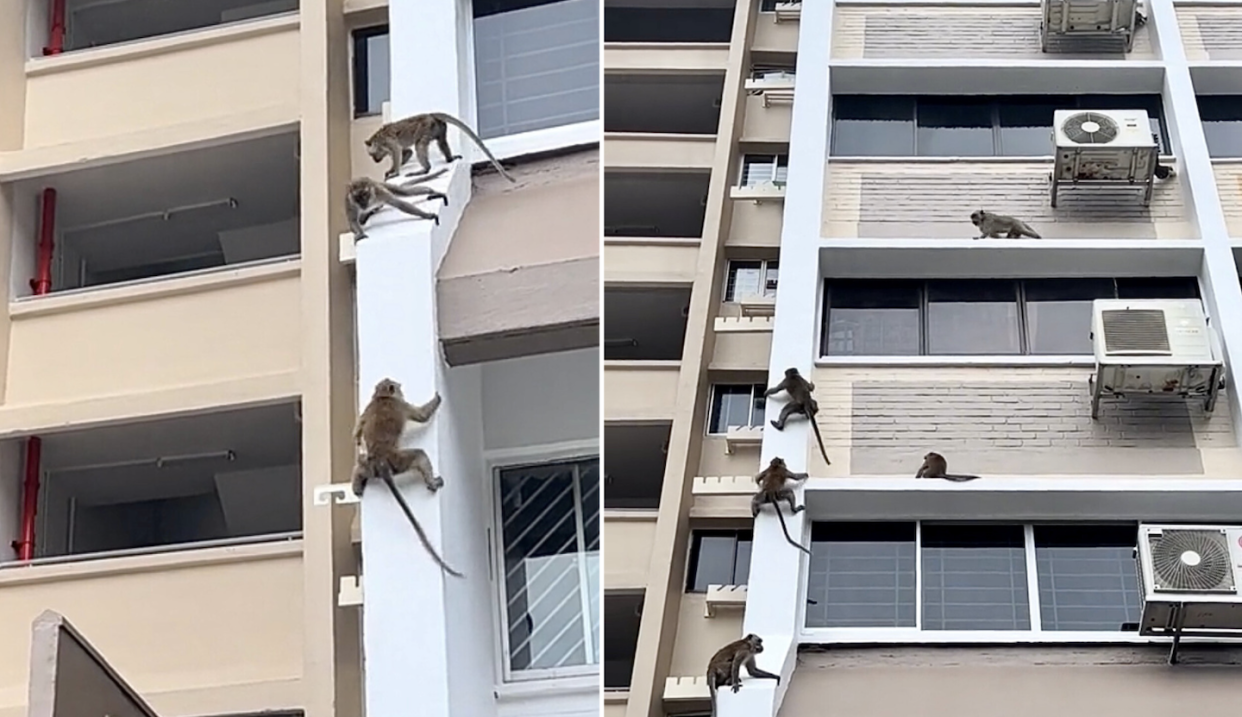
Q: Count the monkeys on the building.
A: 8